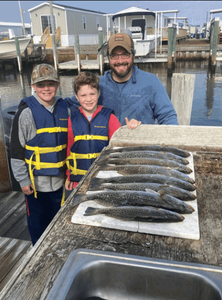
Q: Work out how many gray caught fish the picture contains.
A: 8